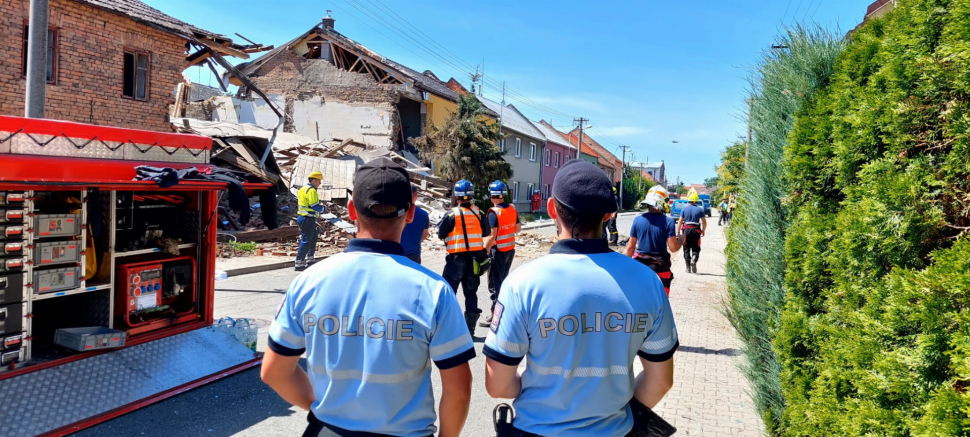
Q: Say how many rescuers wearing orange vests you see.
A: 2